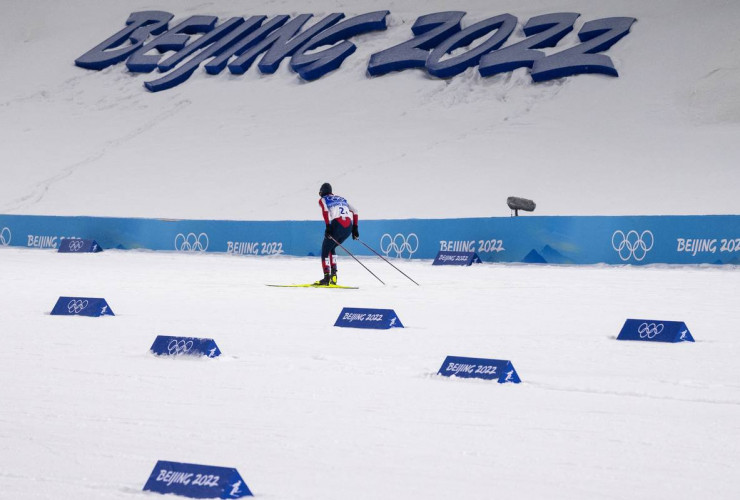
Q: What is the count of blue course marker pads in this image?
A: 8